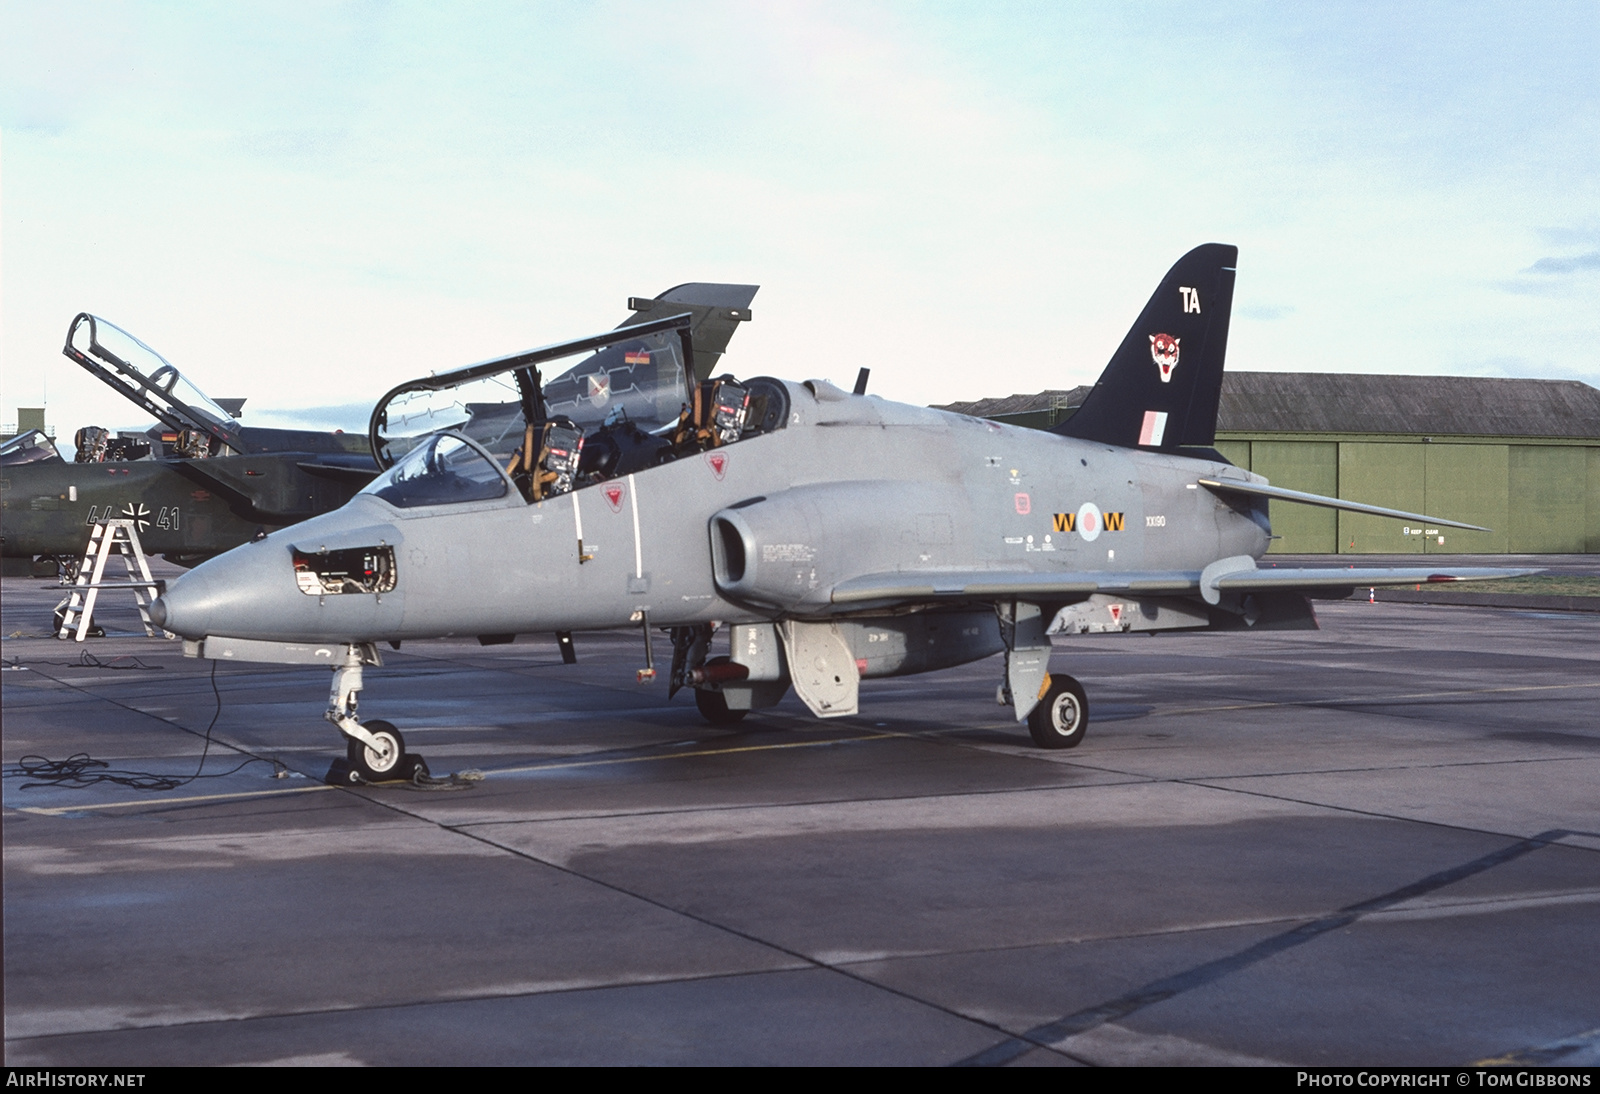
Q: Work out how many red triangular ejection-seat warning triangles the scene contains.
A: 2